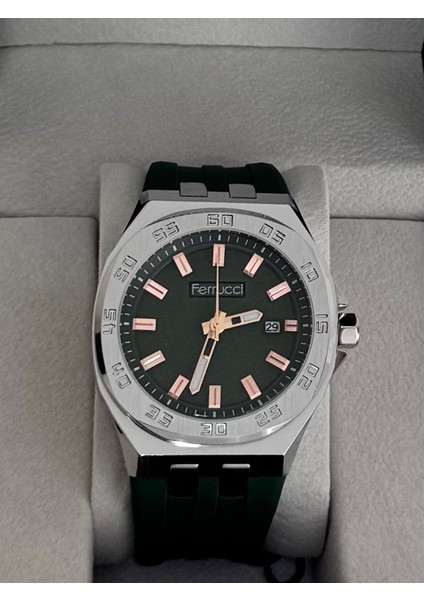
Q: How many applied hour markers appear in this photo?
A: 12